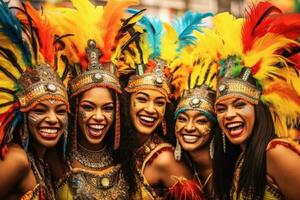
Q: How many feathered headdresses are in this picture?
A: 5